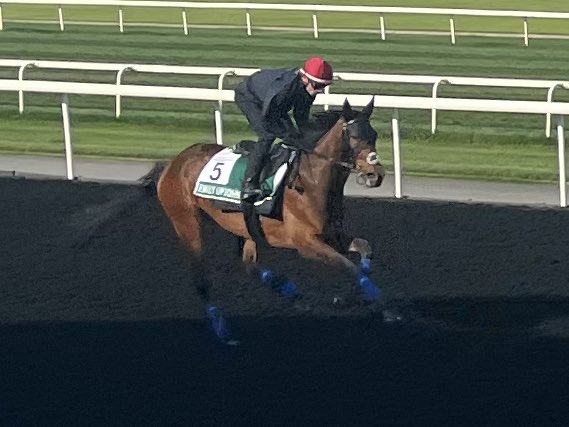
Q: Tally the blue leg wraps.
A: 4